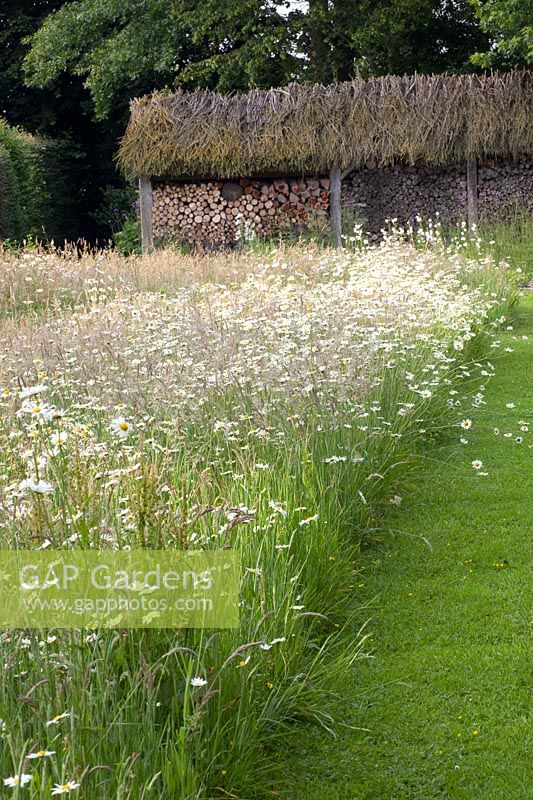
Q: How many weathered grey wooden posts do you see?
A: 3